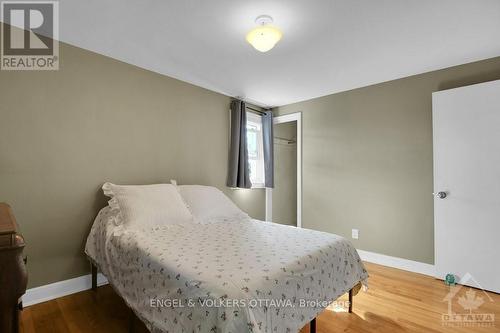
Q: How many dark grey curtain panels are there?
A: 2